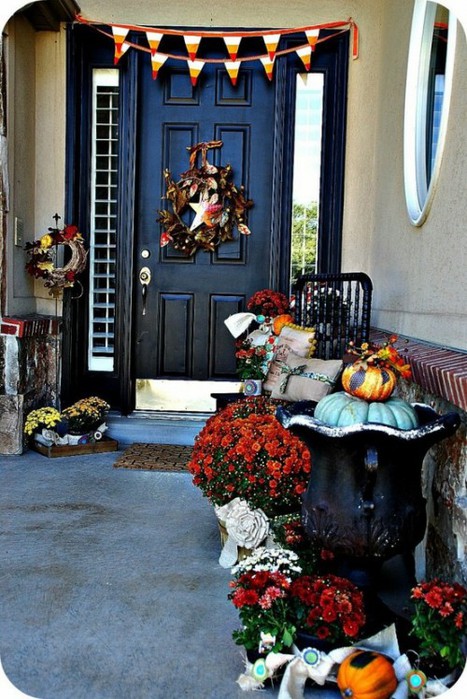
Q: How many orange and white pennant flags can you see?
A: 12